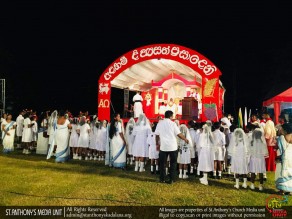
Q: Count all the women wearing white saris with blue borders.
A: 4